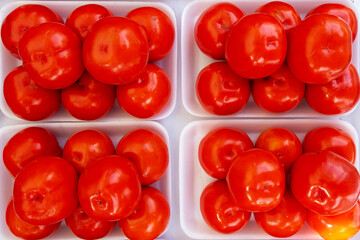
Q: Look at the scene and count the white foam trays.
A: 4